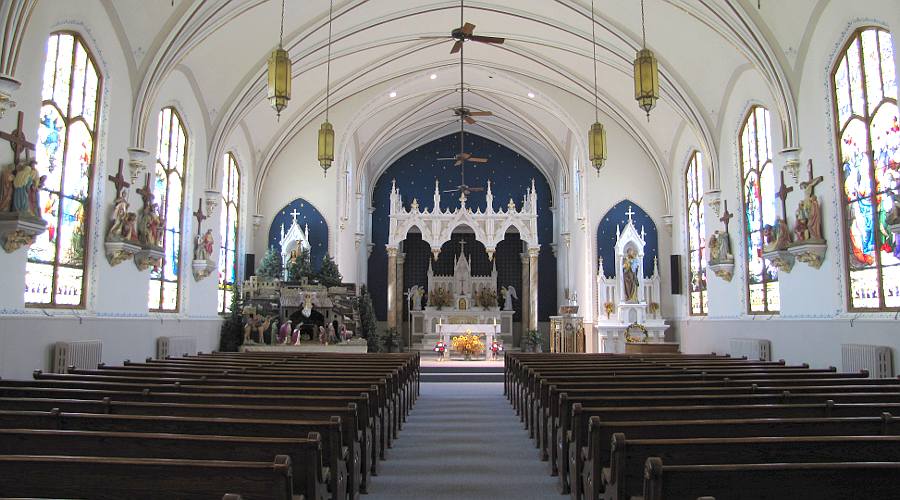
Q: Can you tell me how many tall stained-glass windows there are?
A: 6